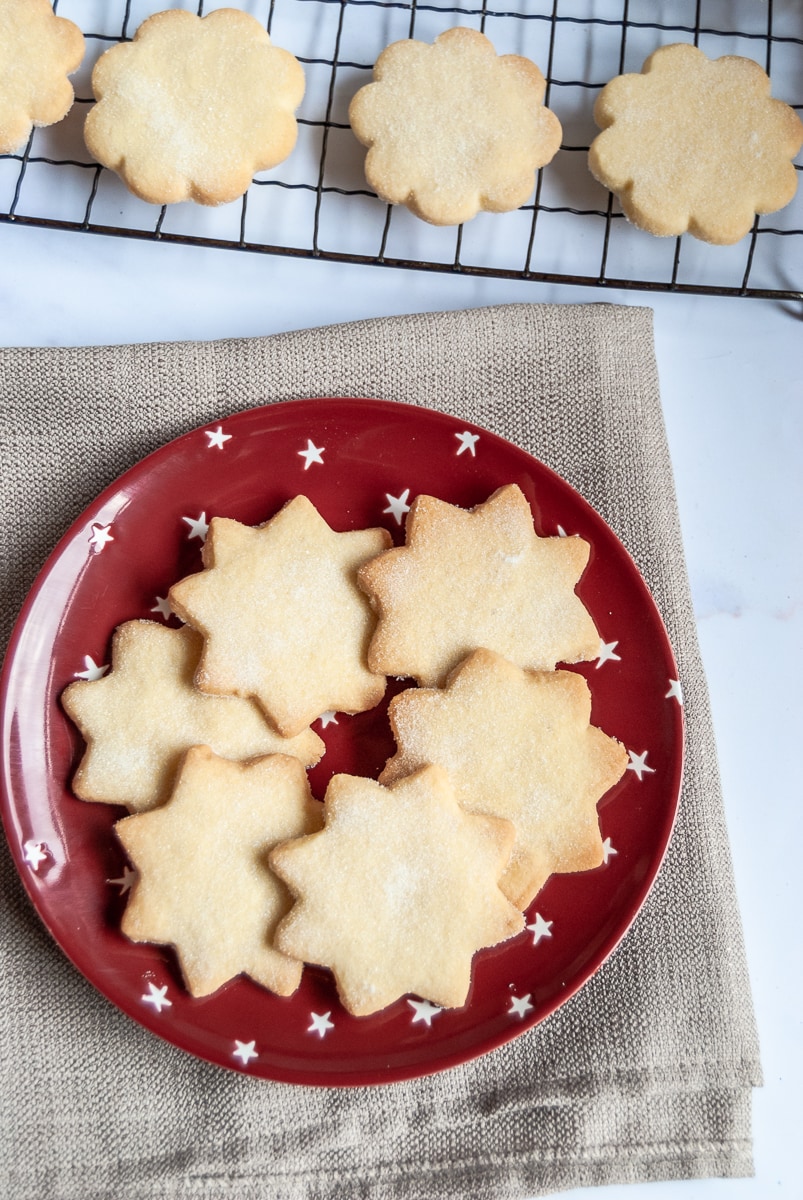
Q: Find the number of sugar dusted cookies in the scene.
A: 10